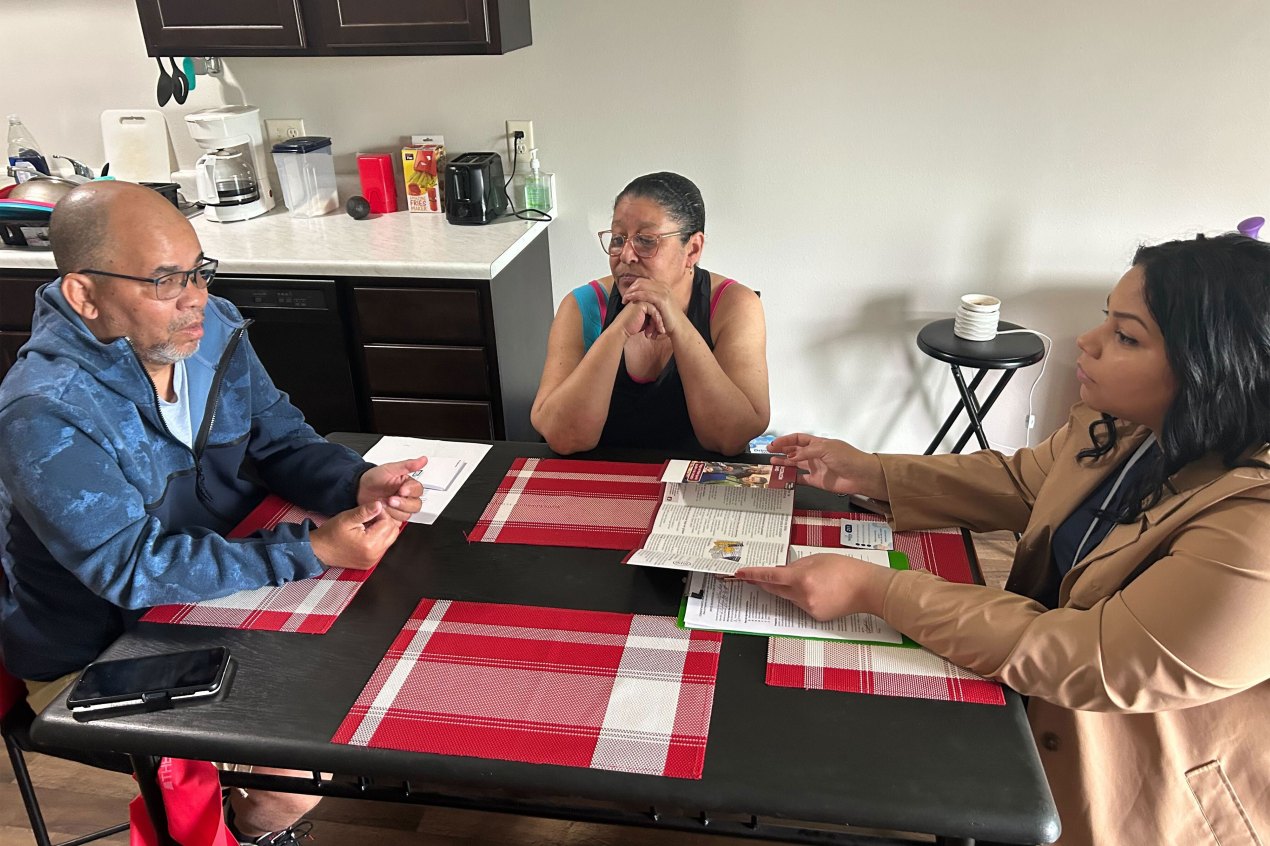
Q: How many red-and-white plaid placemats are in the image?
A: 4